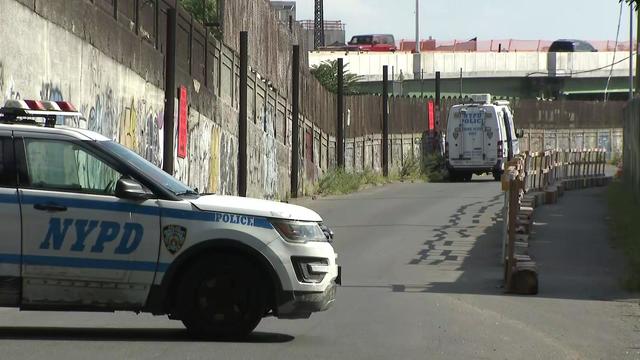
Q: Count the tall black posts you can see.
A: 6